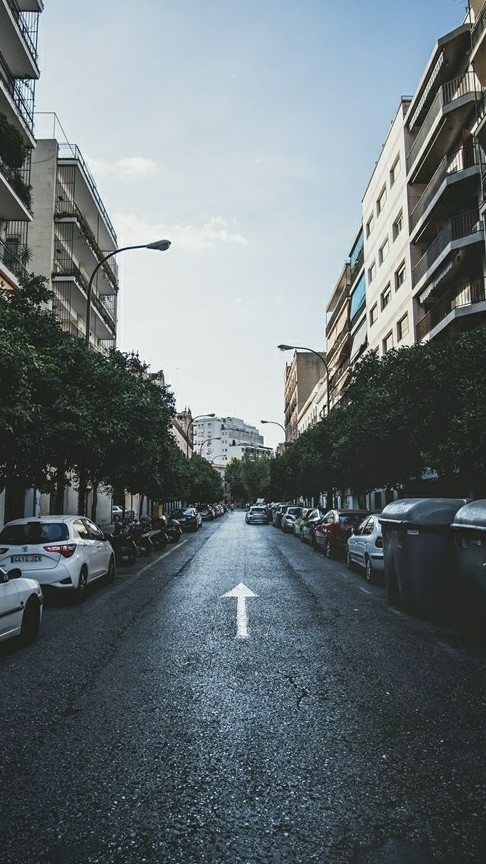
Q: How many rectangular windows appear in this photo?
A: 12